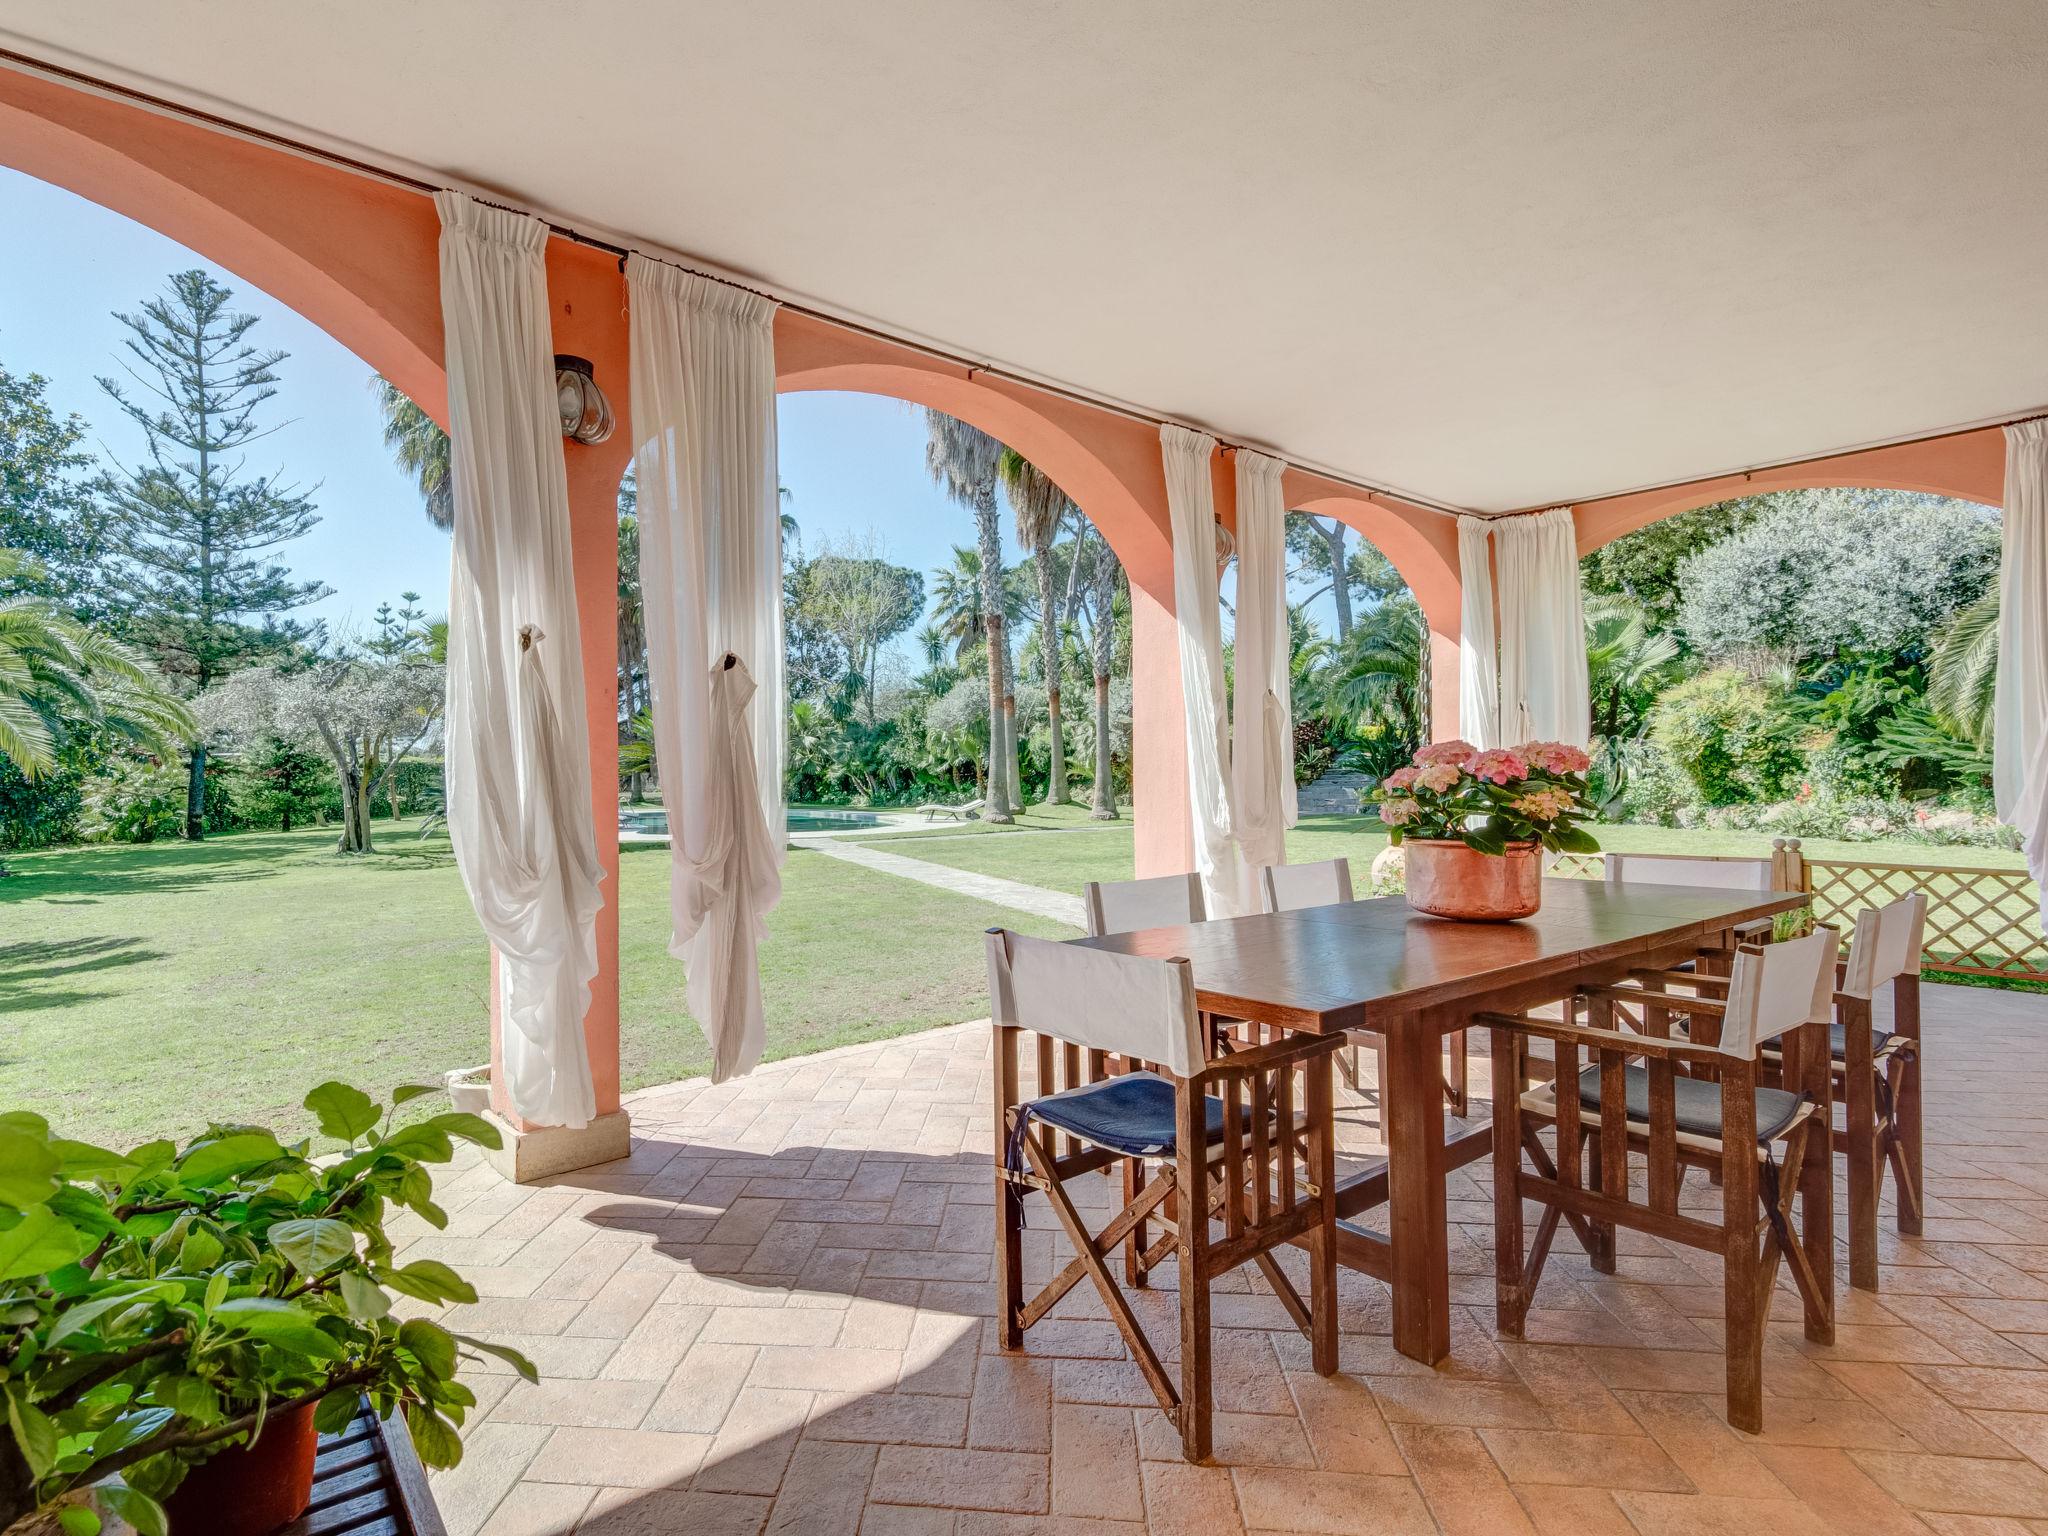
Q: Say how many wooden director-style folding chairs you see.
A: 6